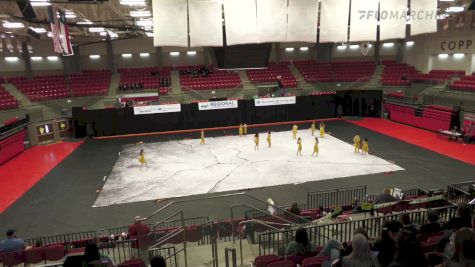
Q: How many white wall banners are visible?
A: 3